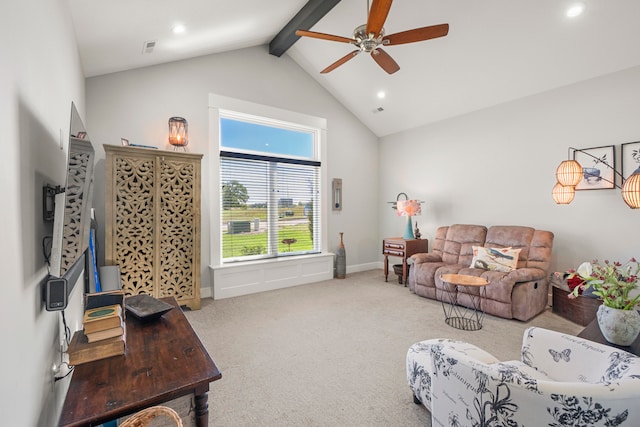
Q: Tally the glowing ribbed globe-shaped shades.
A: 3